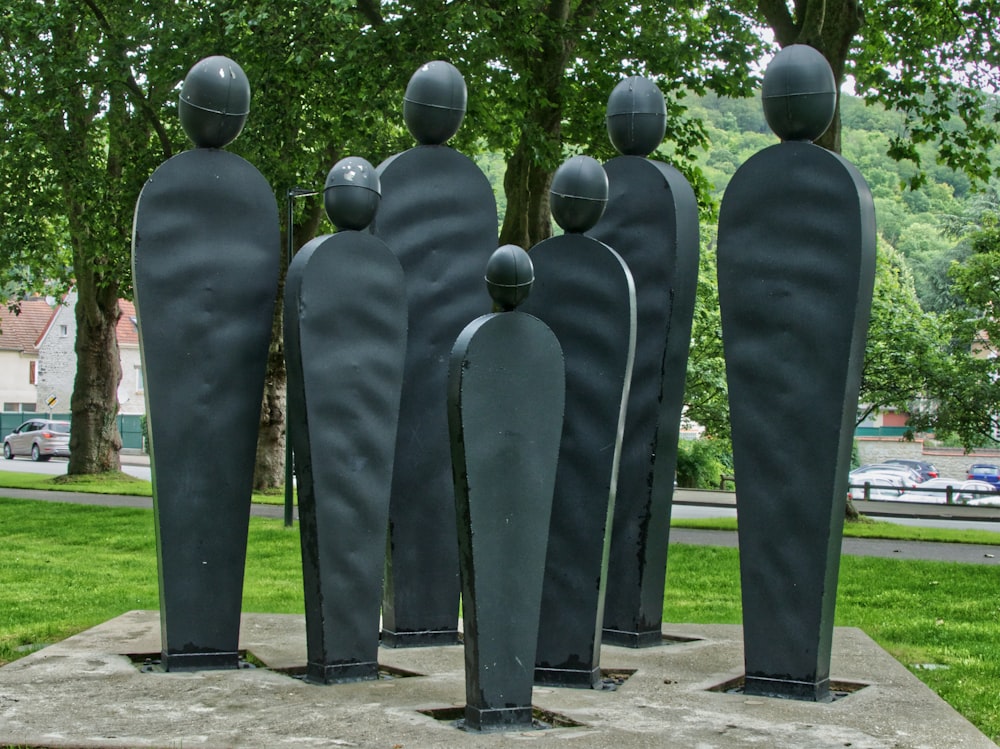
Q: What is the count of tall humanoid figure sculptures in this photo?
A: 7